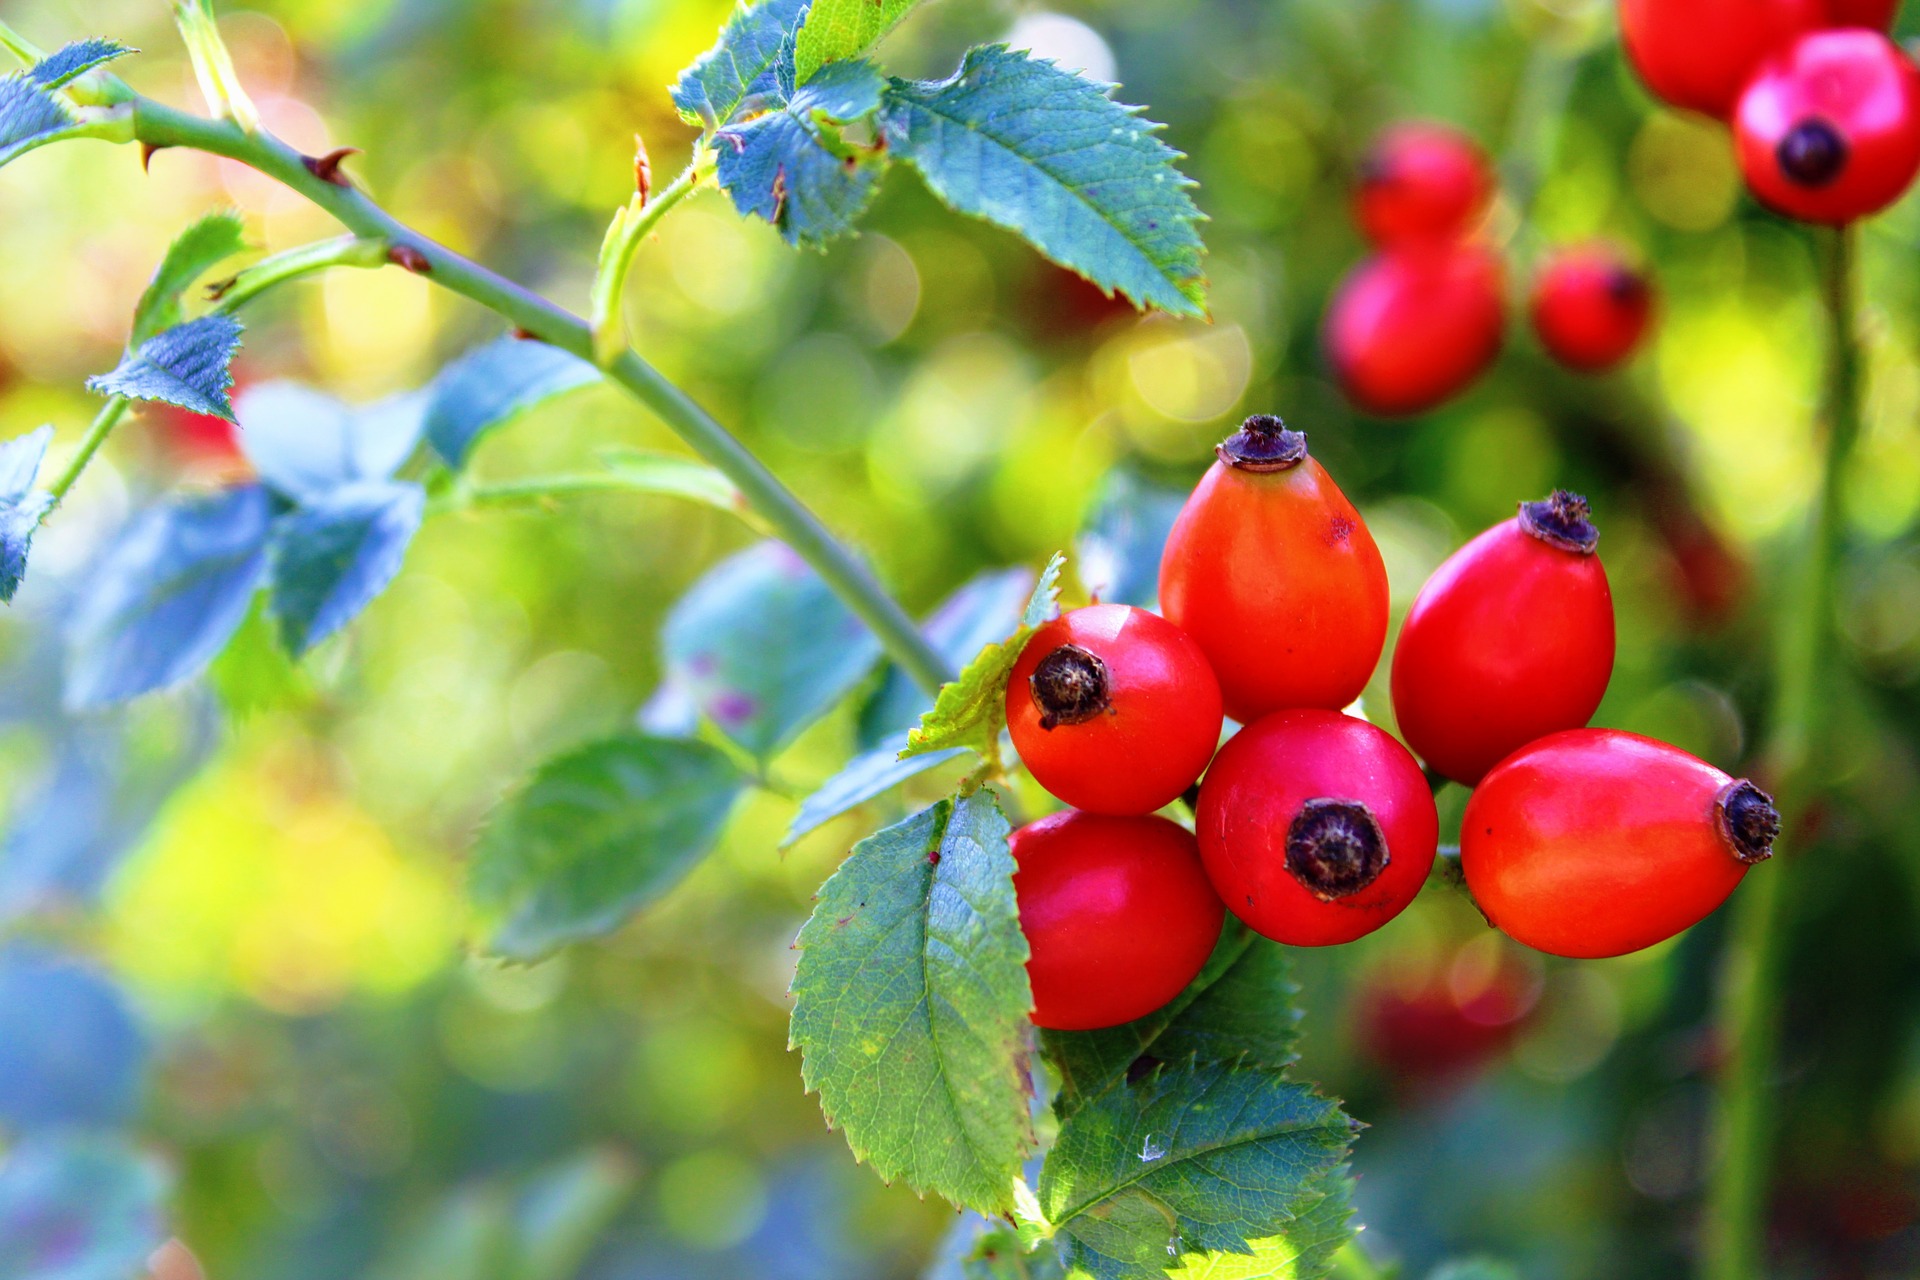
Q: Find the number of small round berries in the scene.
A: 11